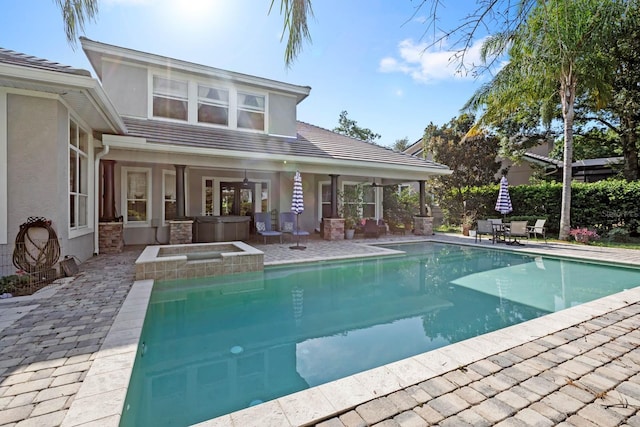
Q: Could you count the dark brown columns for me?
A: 4